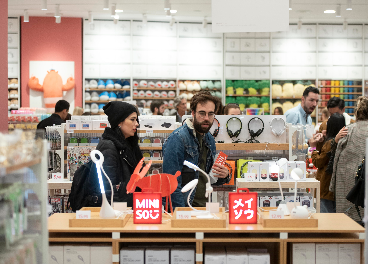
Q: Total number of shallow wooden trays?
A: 3